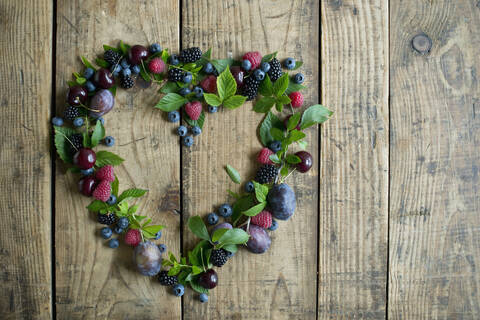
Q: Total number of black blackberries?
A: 12